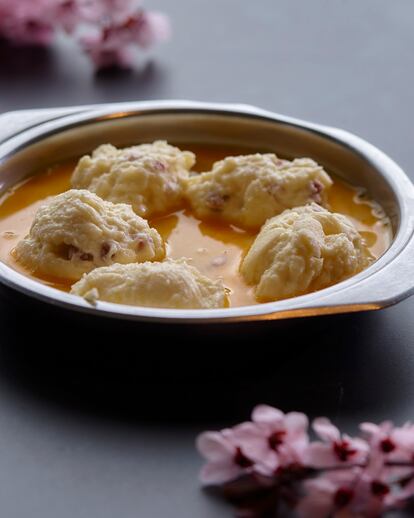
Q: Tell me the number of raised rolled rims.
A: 1